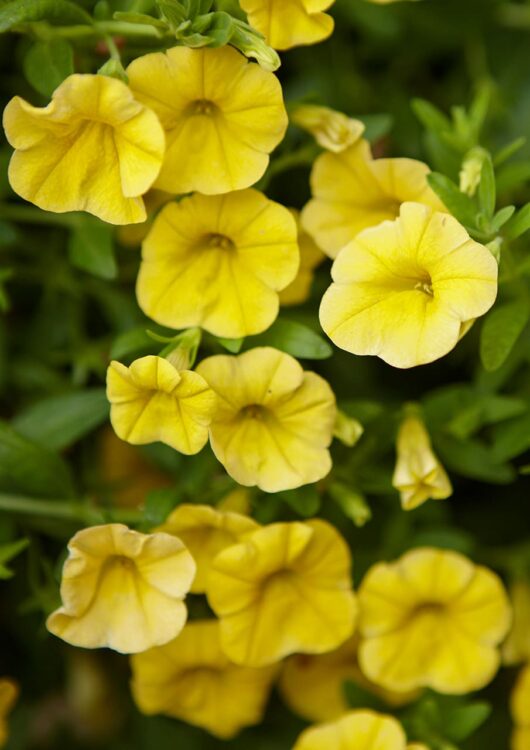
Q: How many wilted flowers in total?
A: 0